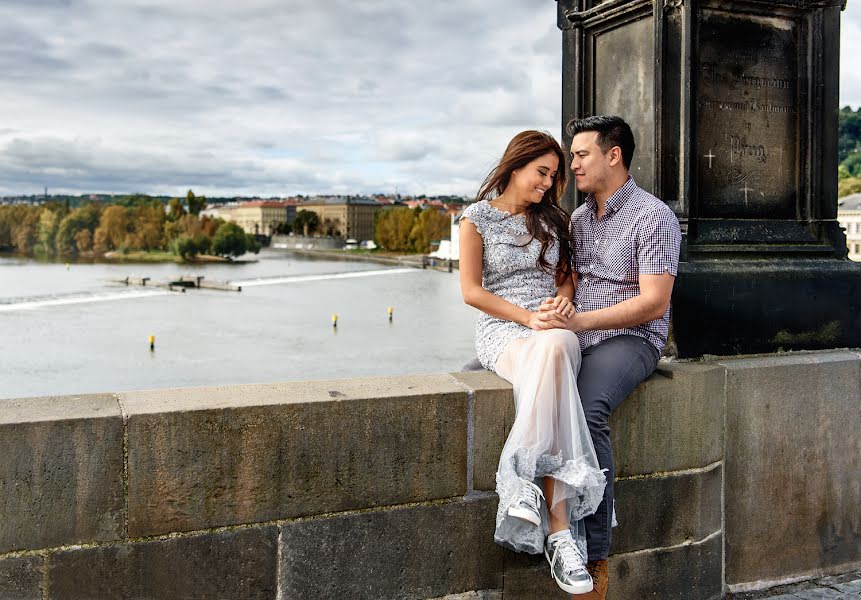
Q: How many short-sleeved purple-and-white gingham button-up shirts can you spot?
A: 1